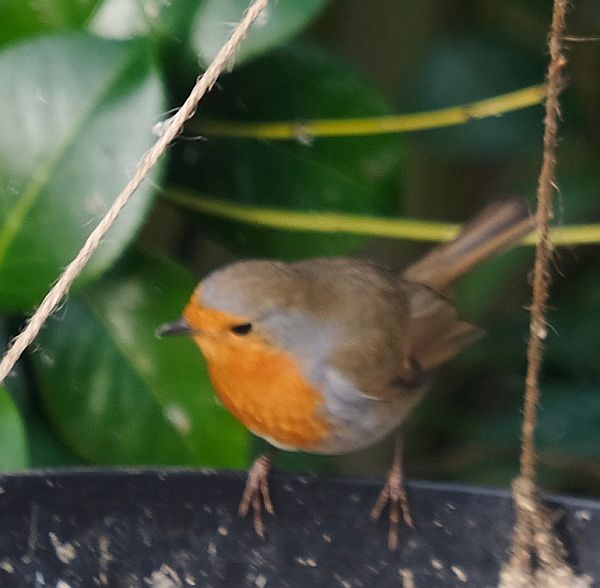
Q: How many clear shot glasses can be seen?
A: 0